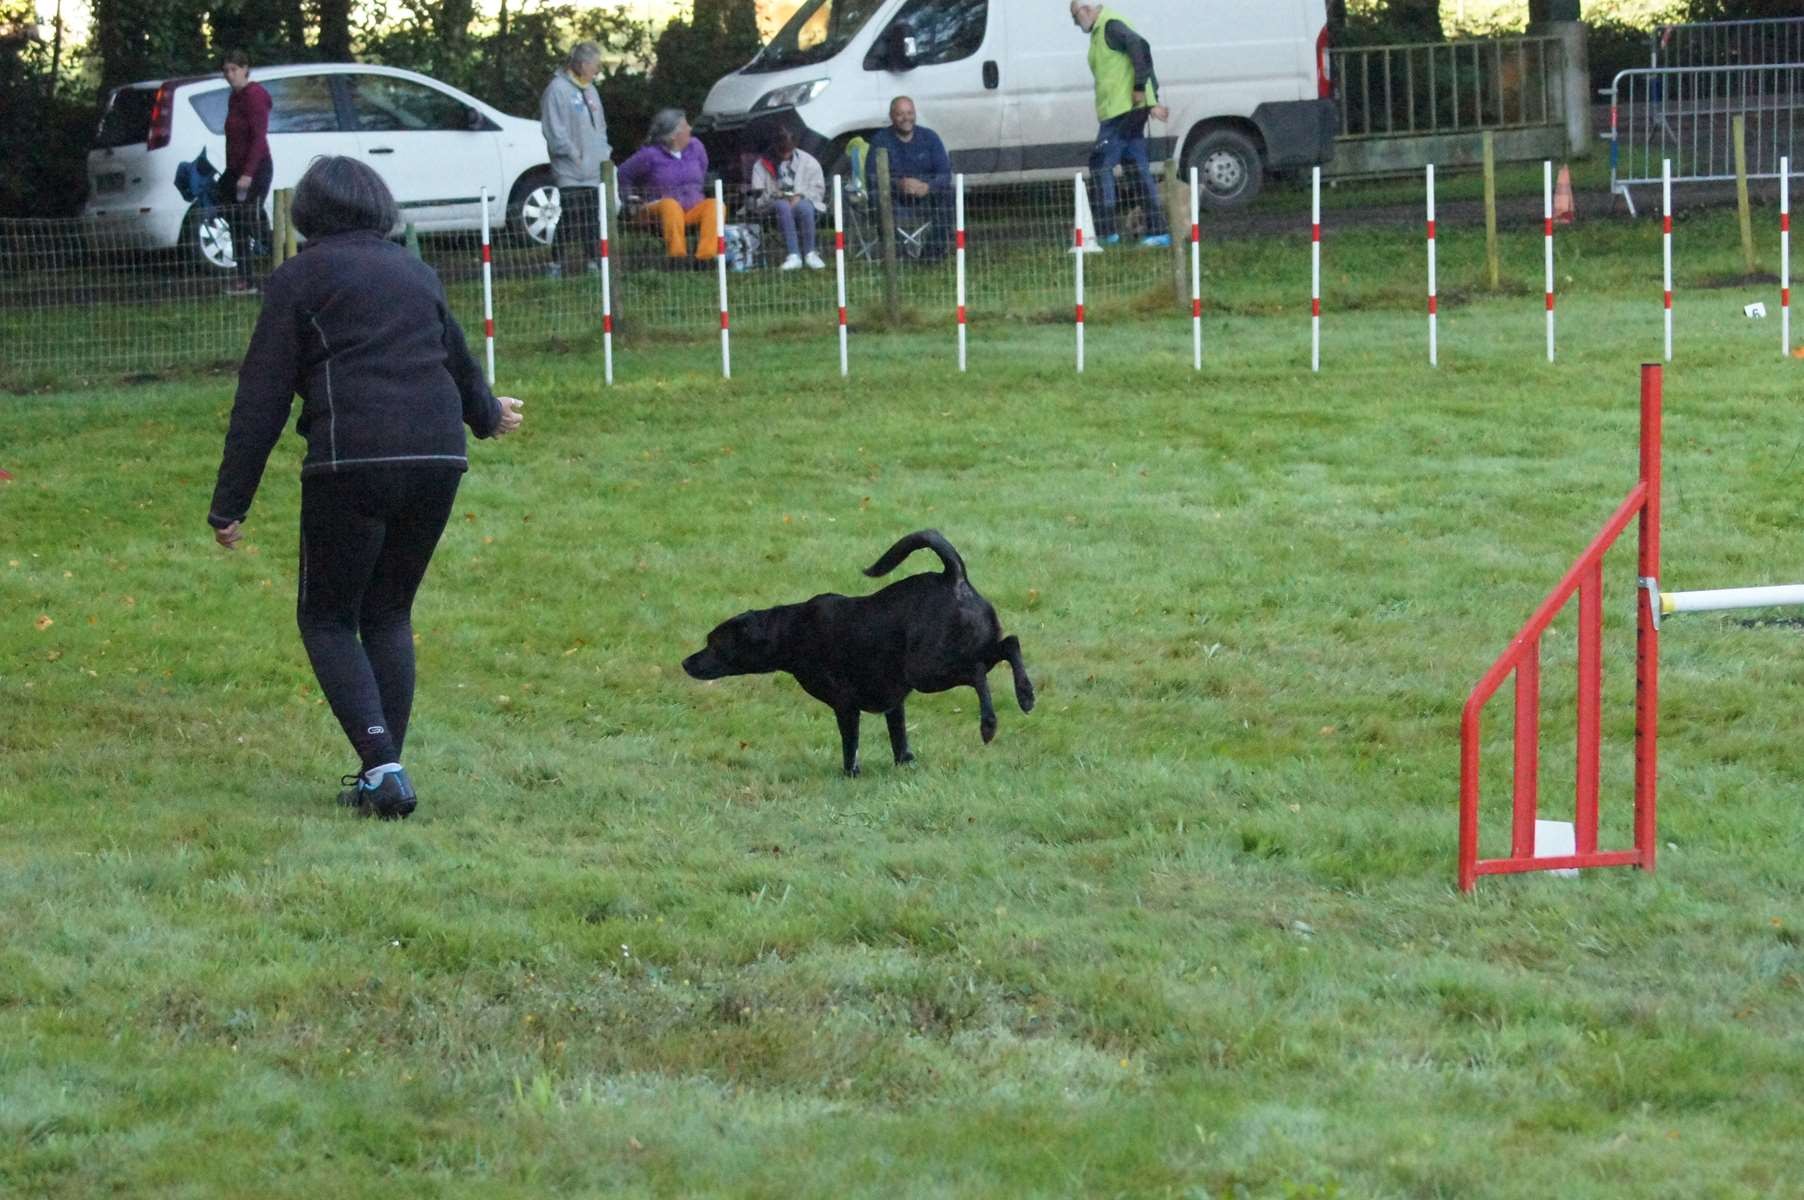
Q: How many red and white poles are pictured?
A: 12